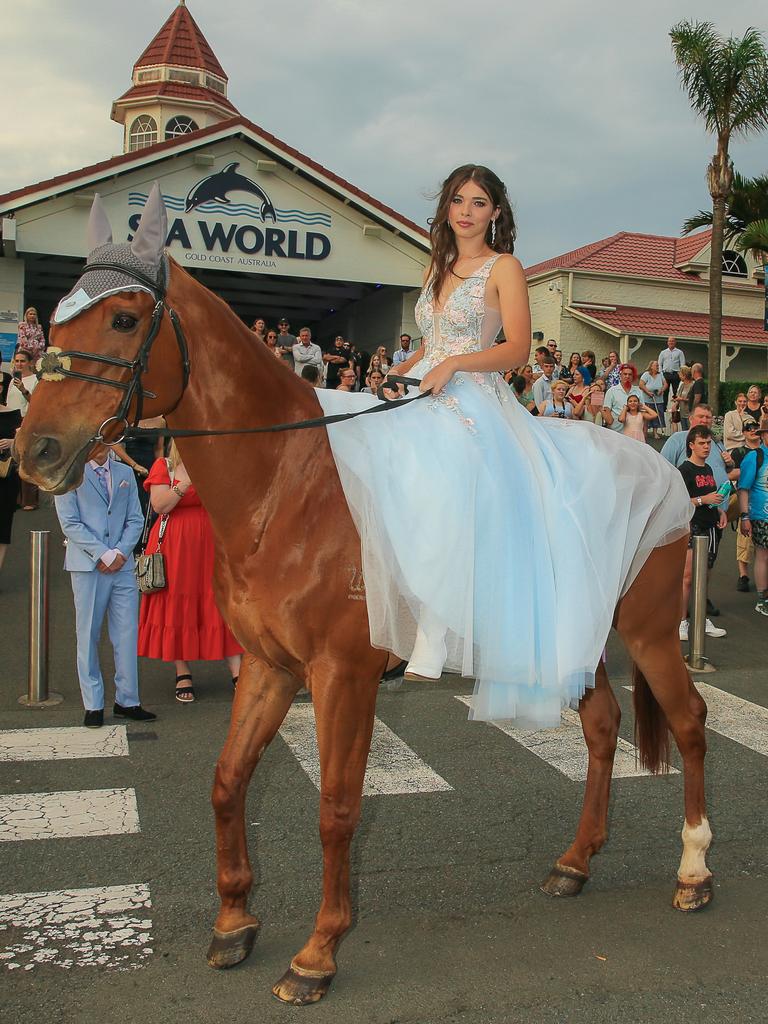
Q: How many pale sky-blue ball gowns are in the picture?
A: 1